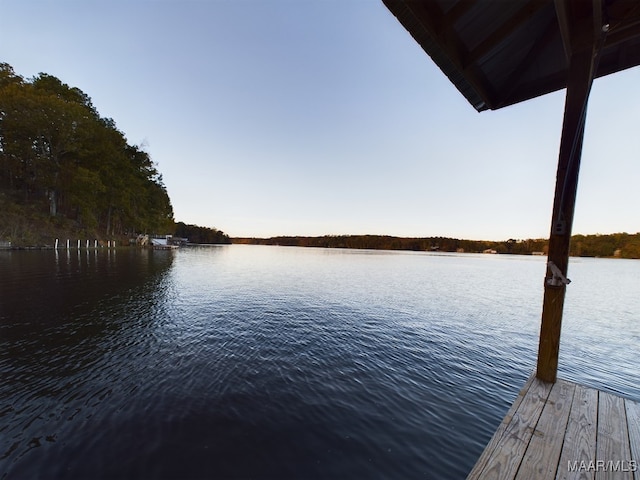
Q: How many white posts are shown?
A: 7